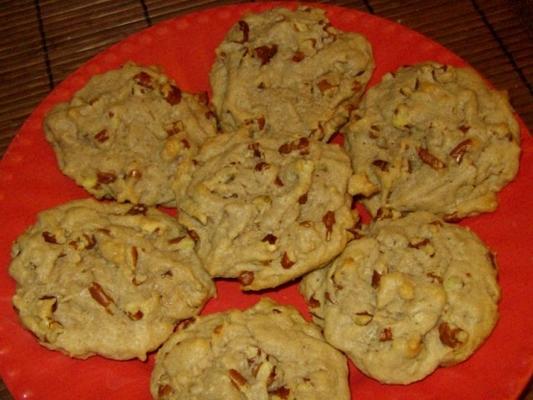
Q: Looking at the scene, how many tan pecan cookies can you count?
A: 7